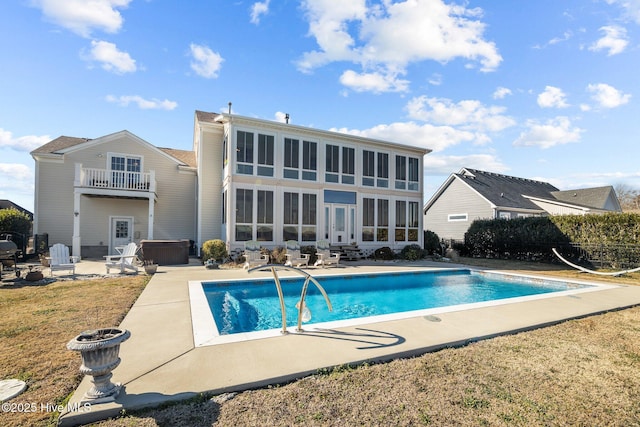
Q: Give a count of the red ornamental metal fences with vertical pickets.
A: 0